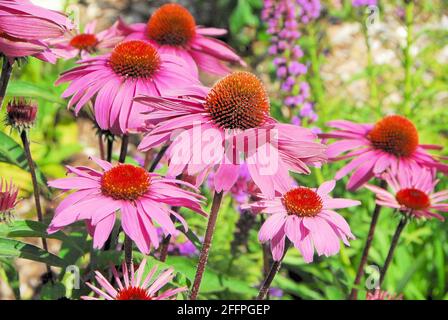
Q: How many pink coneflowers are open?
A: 10